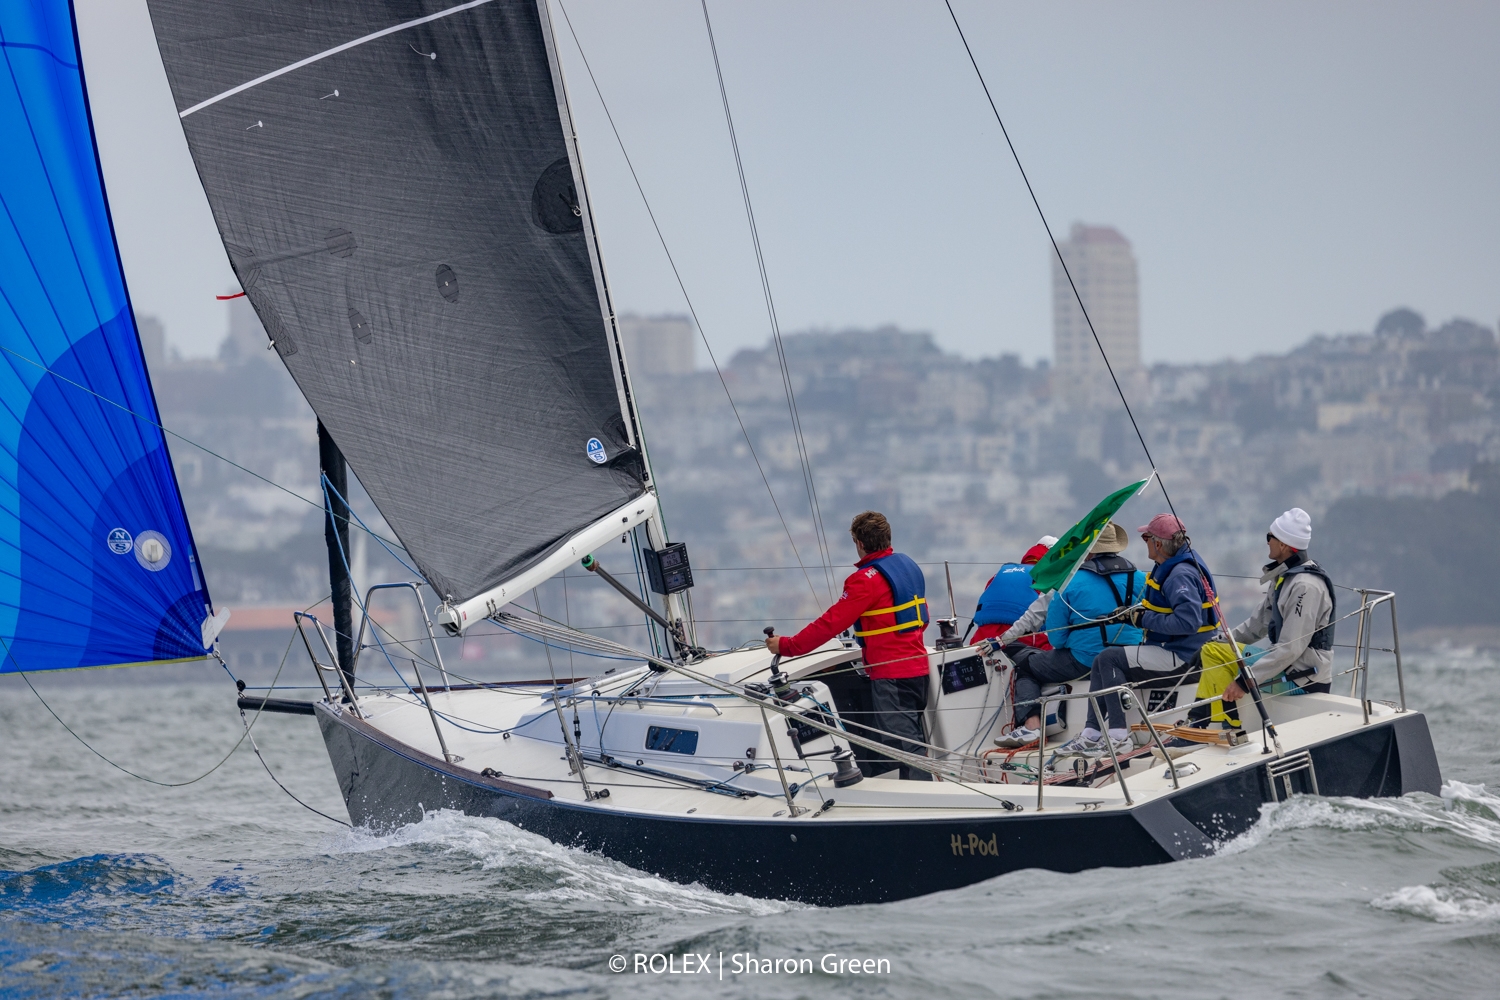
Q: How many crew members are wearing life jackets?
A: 5